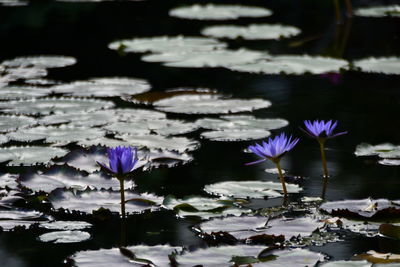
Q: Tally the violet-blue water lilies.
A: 3